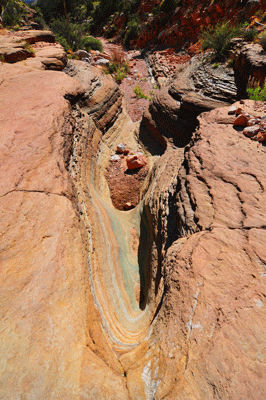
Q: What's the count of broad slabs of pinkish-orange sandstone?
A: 2